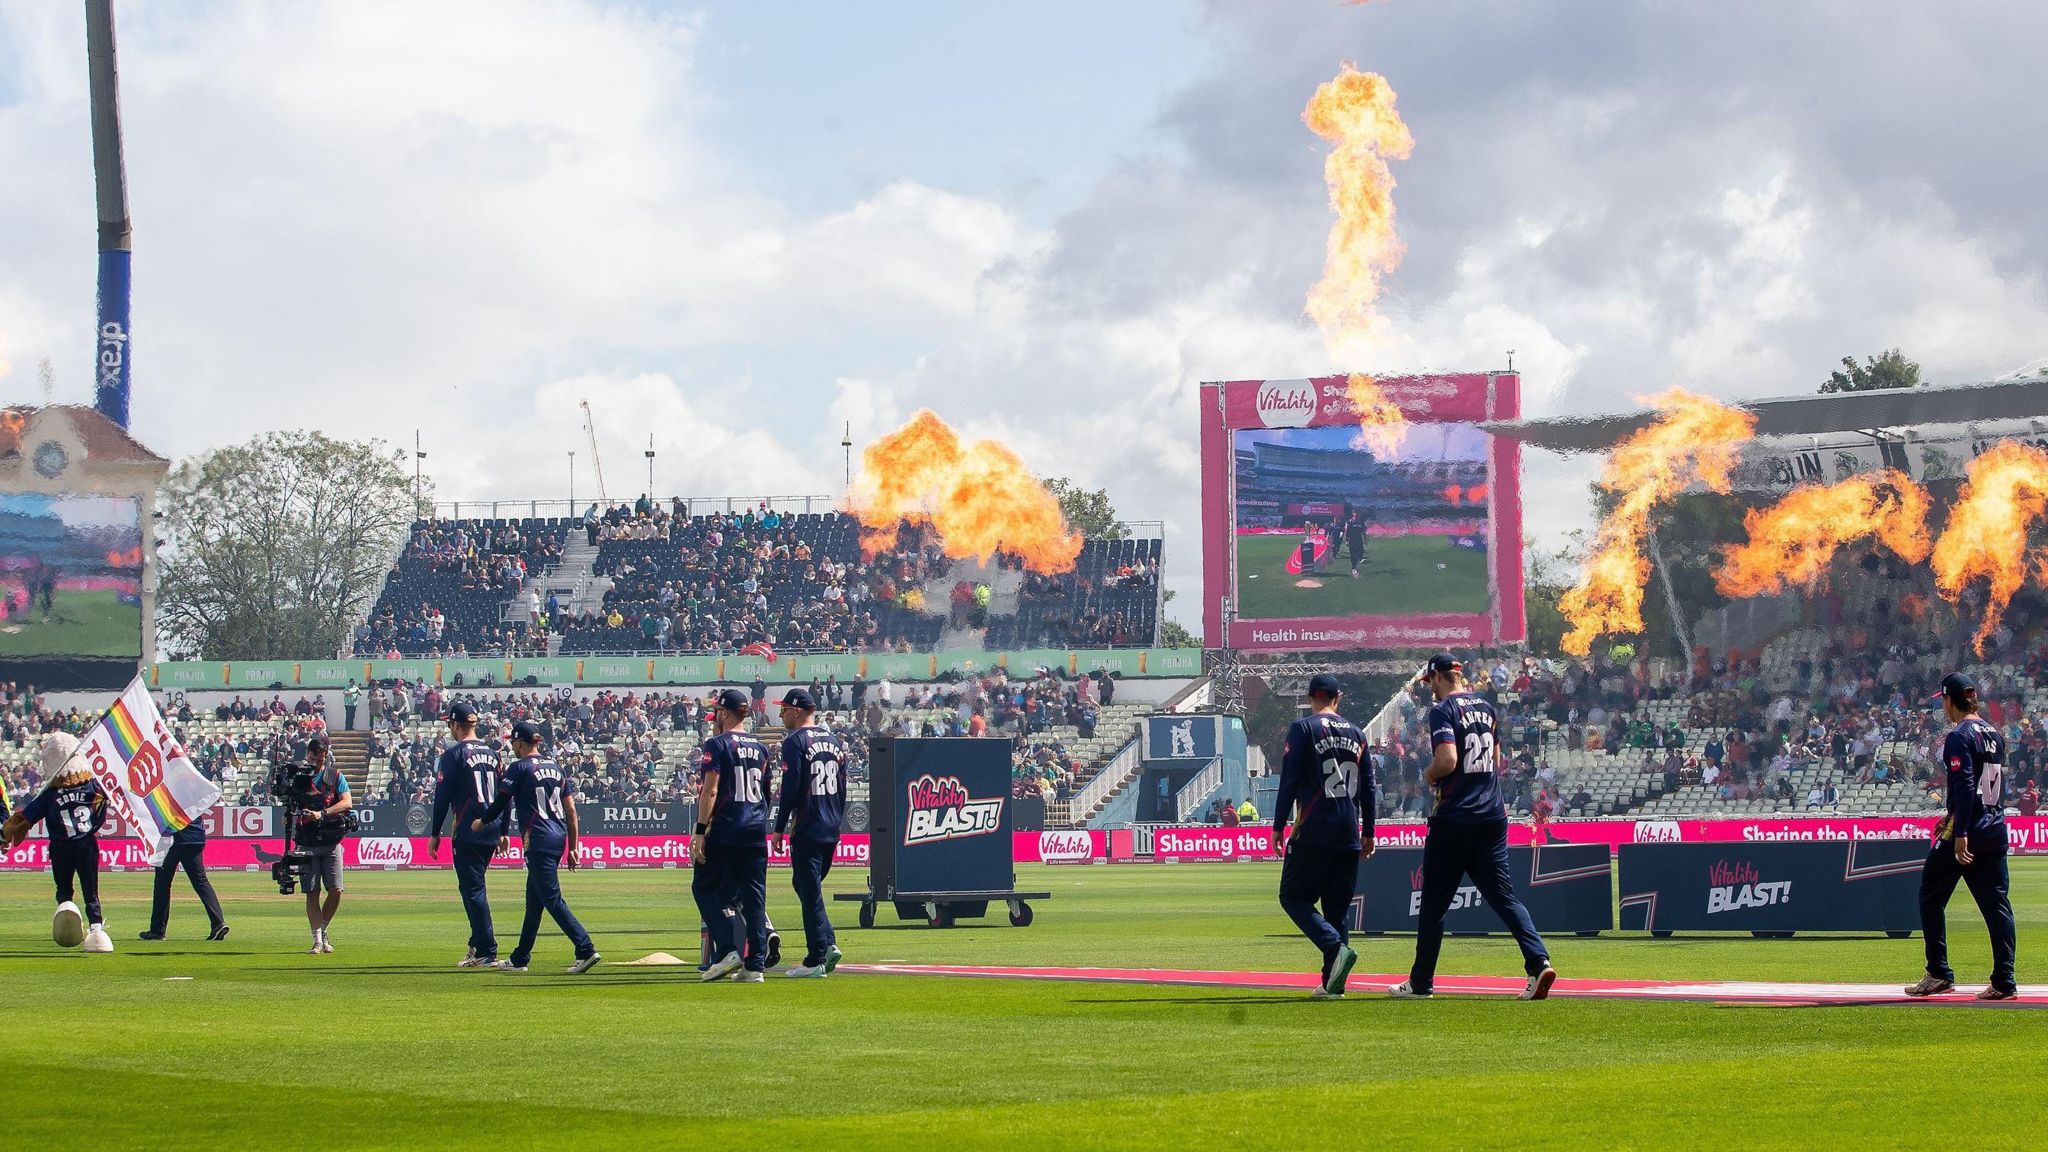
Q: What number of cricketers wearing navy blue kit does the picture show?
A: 7